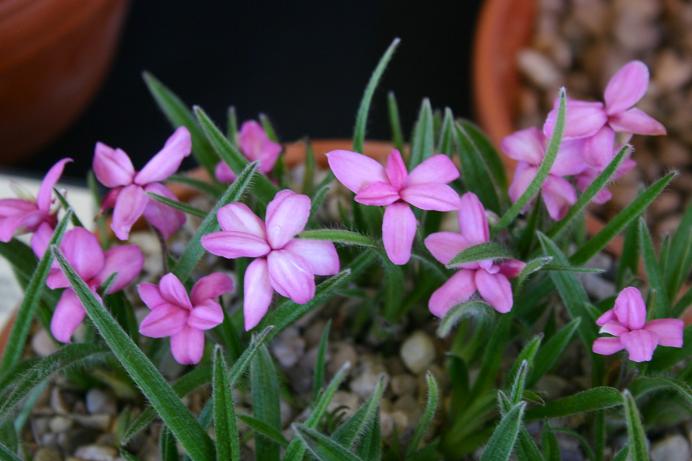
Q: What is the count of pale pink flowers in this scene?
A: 12